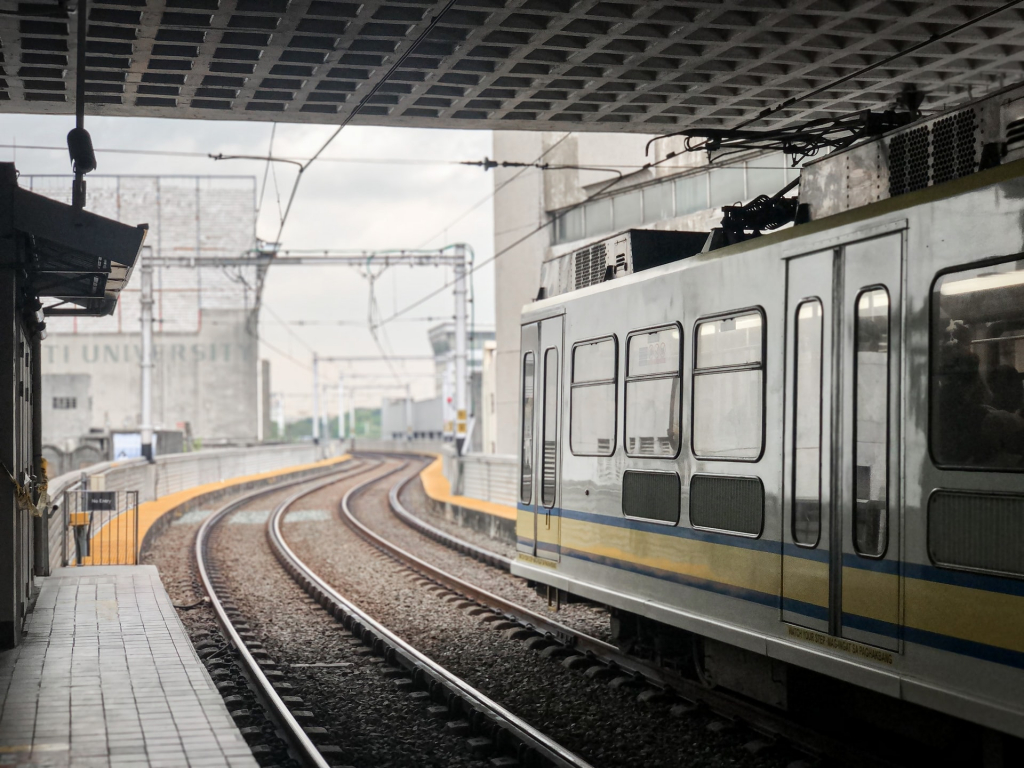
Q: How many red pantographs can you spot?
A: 0